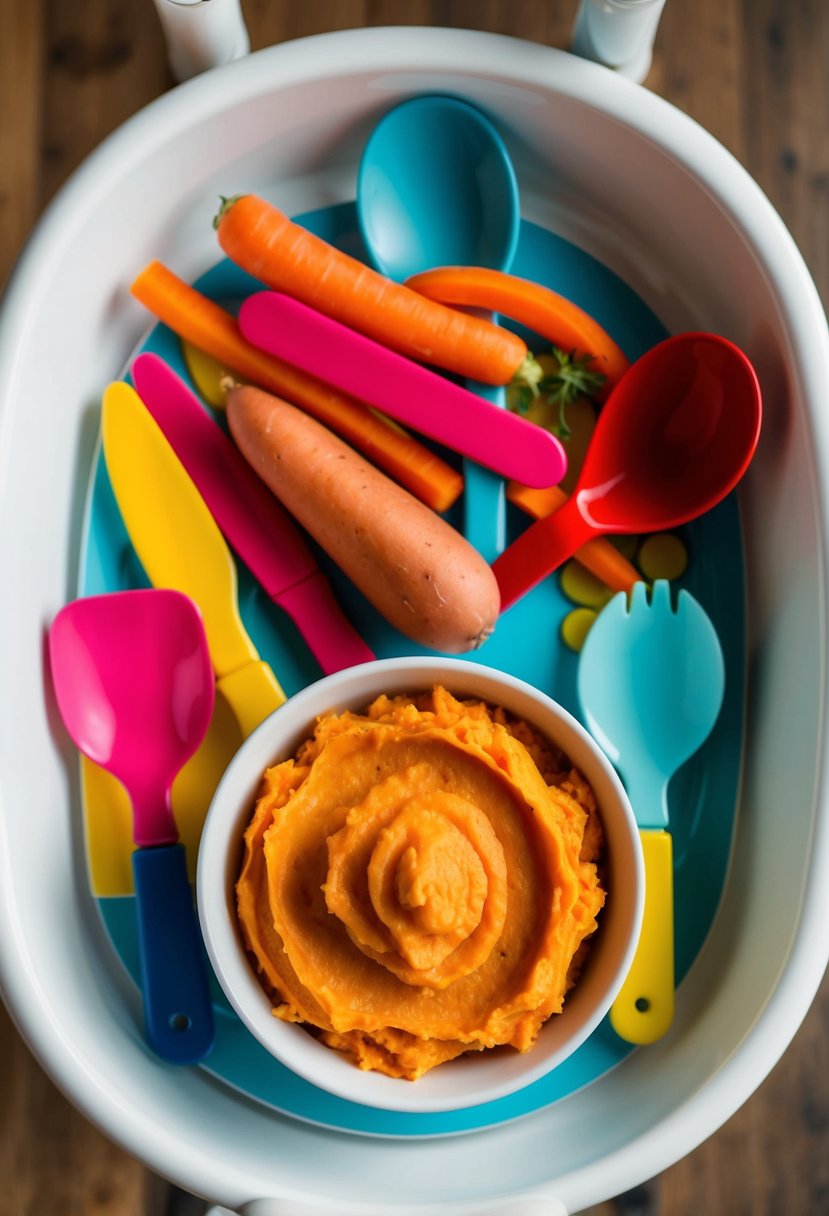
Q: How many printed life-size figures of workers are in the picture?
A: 0